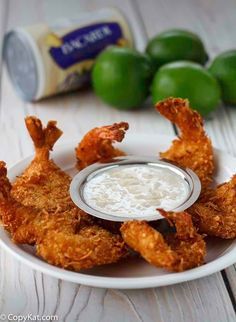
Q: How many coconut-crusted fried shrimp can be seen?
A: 7